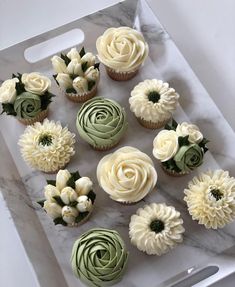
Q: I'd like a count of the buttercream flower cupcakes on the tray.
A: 12